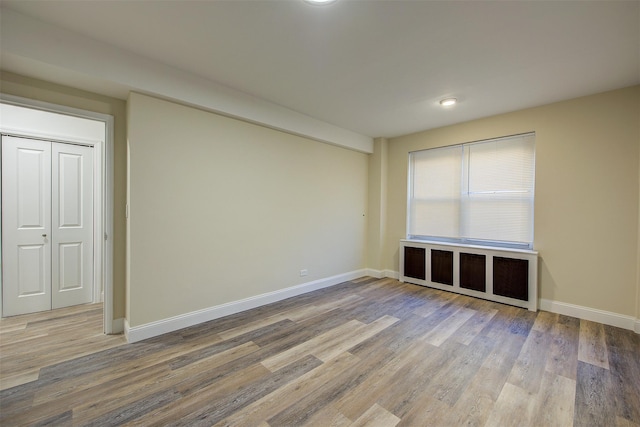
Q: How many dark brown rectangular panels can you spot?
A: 4